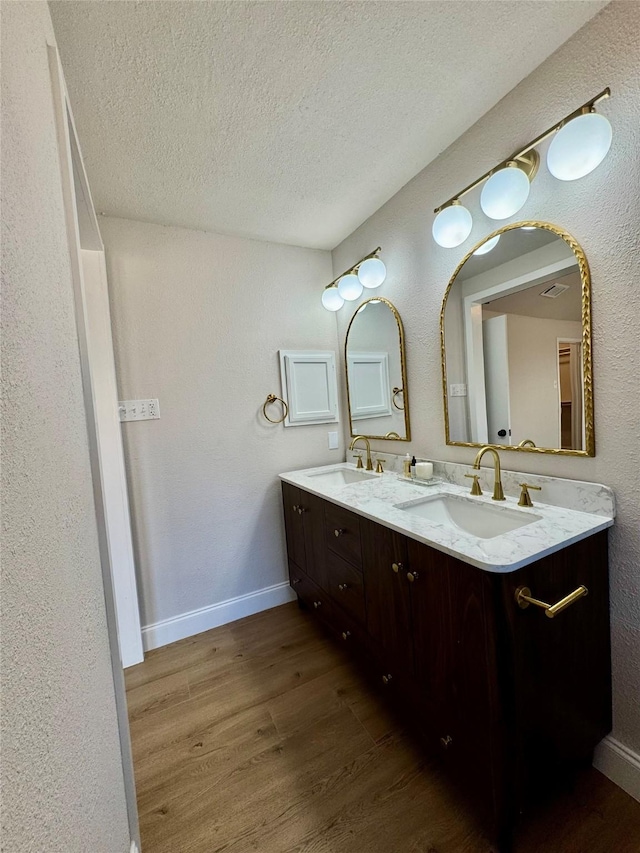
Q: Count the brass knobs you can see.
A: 11